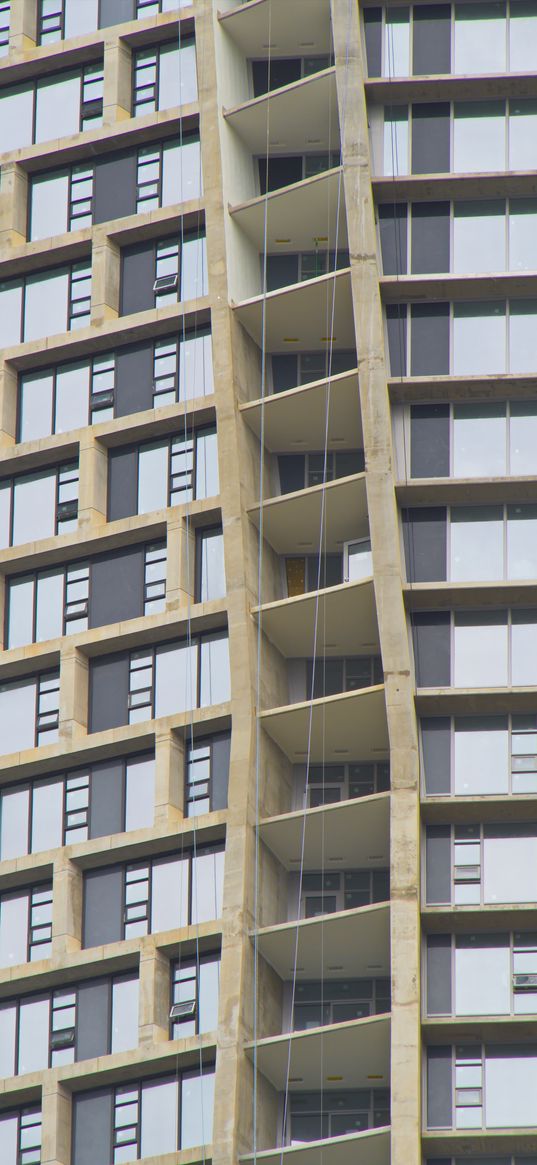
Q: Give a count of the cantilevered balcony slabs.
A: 12